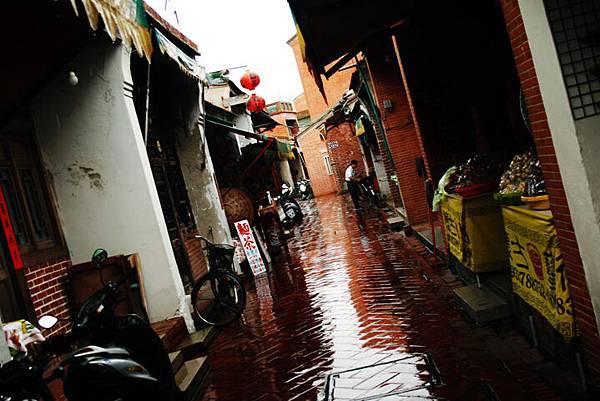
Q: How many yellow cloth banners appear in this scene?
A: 2